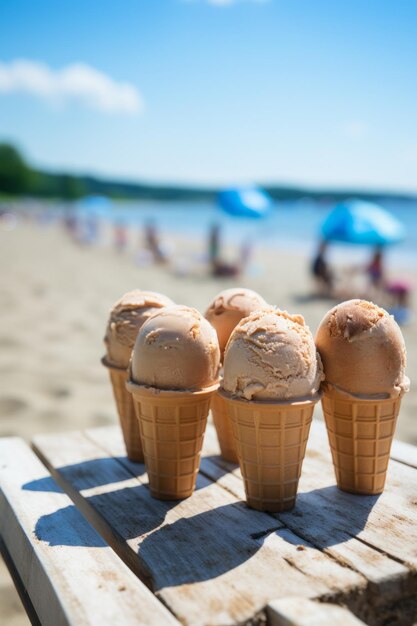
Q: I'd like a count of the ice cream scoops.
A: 5